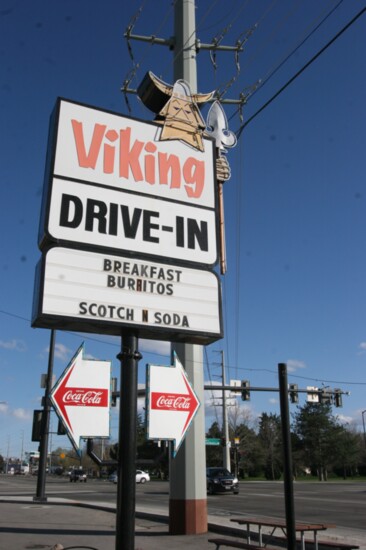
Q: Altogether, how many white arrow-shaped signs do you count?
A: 2